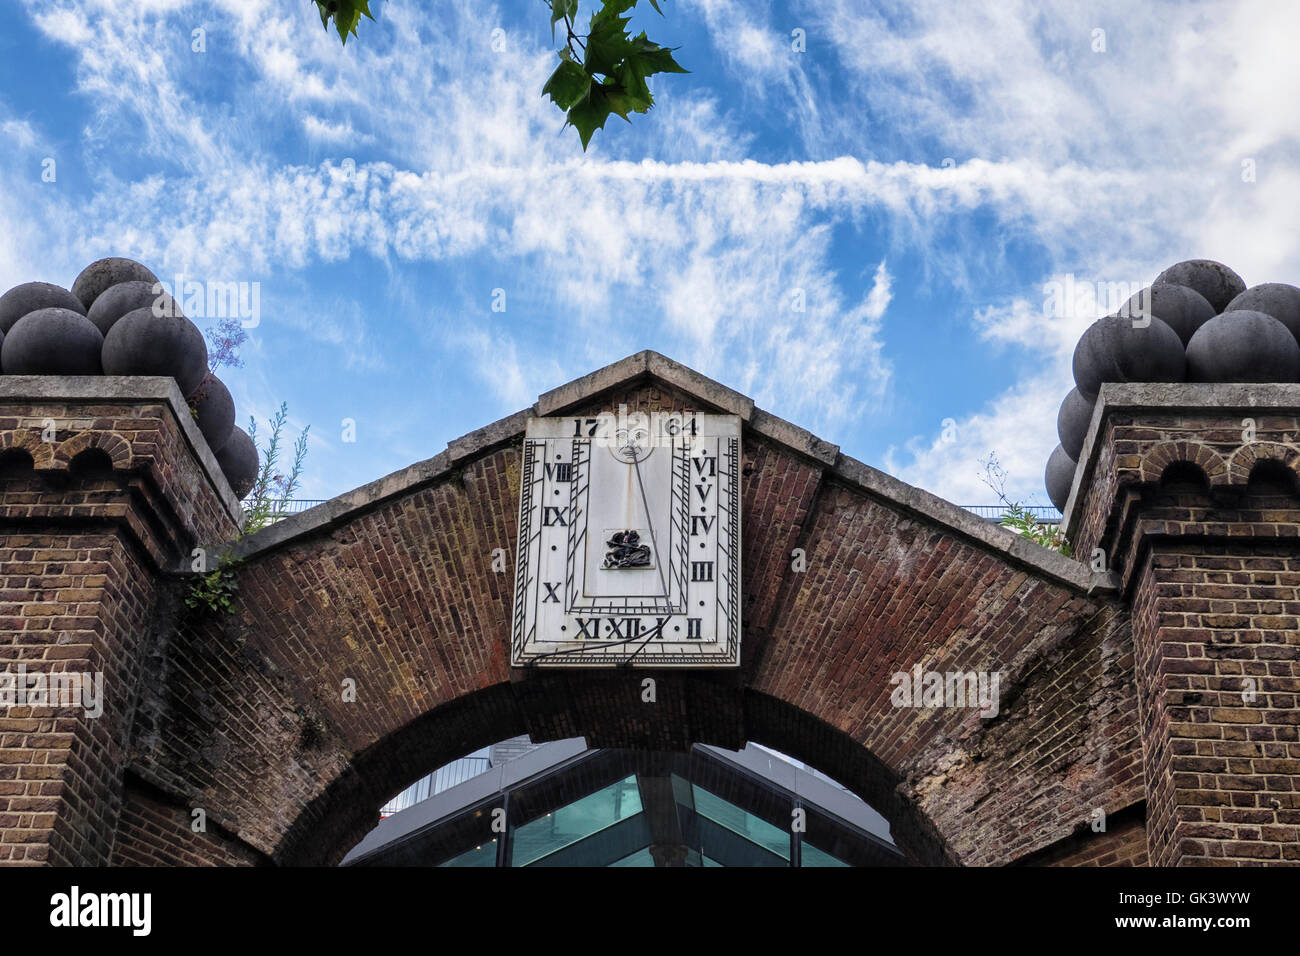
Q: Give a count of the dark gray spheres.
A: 14